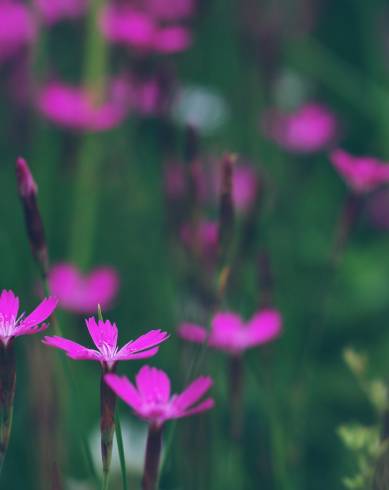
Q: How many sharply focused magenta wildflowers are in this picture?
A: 3